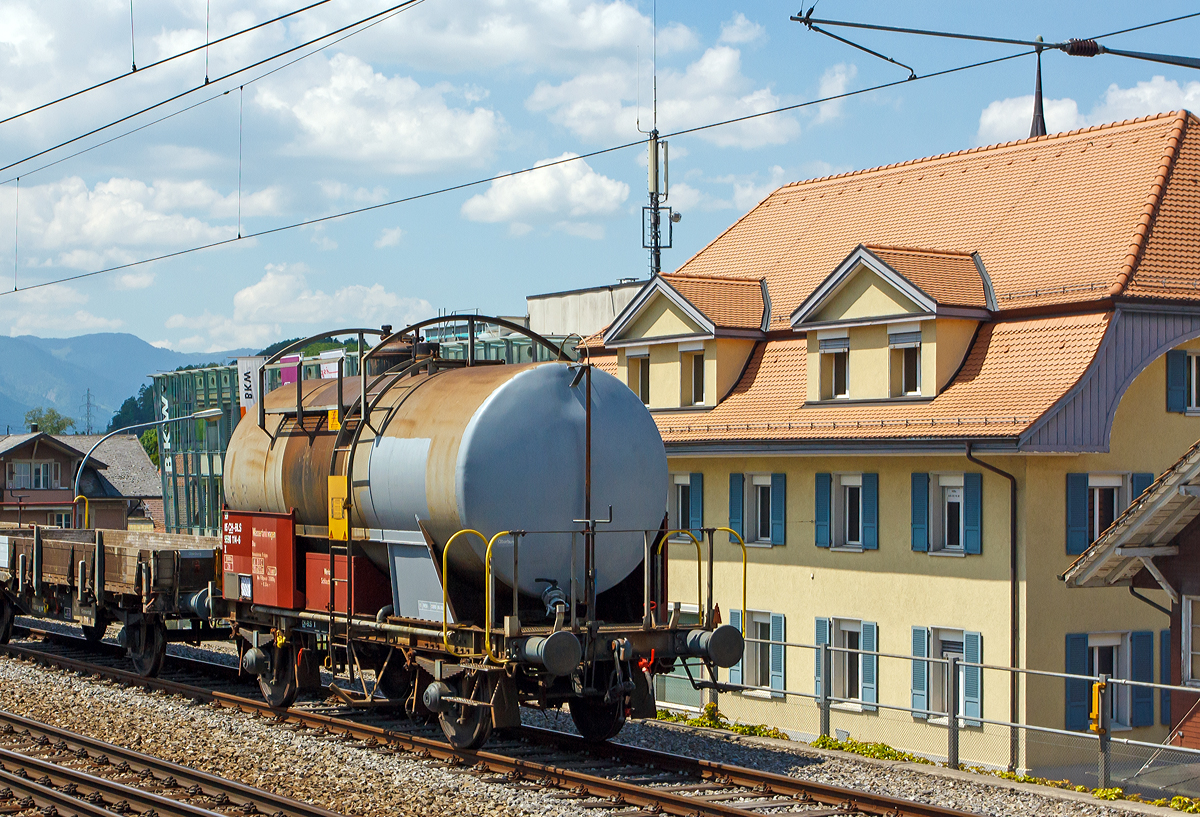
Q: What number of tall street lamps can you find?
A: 1